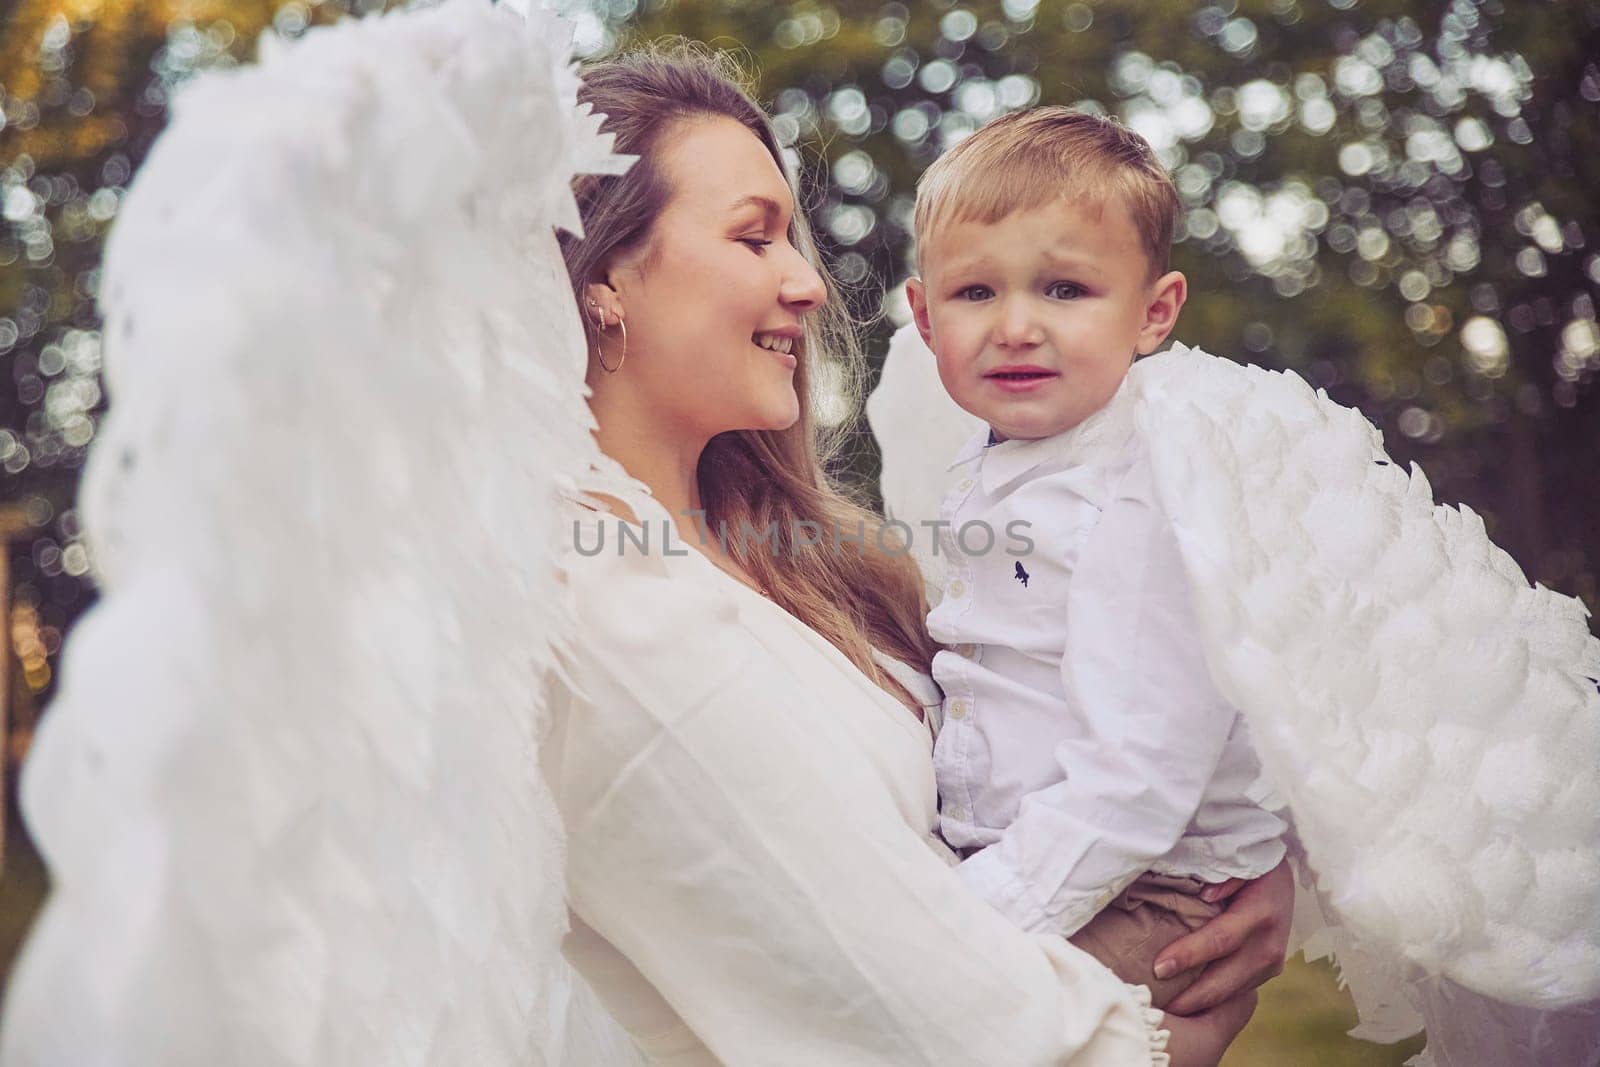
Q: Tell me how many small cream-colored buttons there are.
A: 5